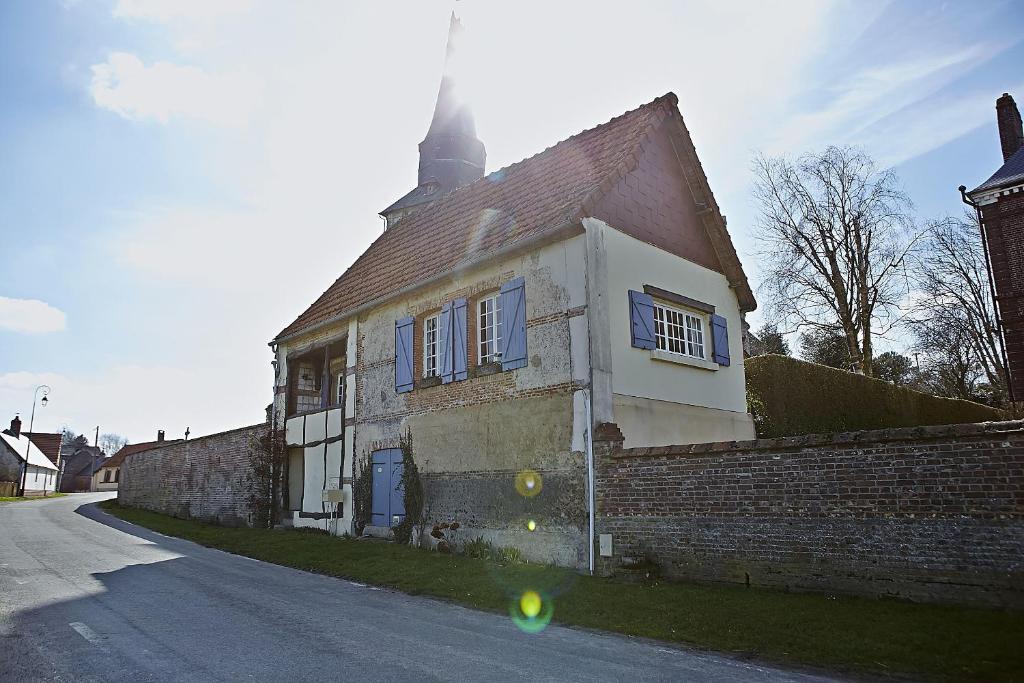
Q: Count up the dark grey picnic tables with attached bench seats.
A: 0